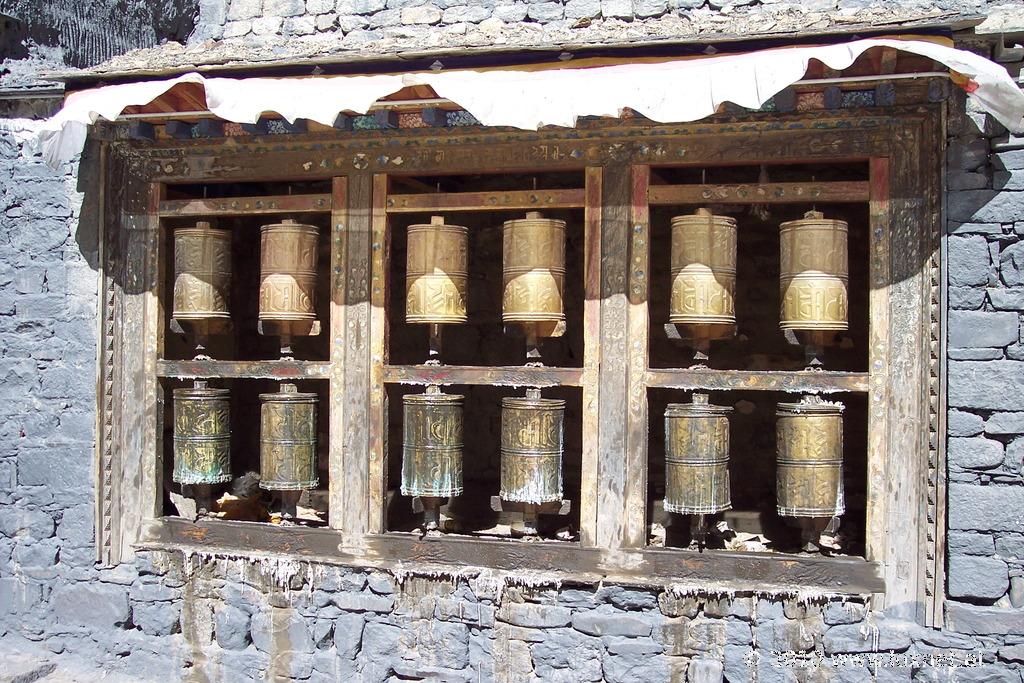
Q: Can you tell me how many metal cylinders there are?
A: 12